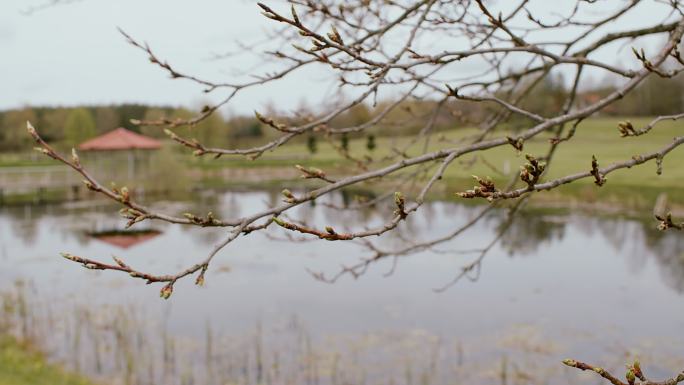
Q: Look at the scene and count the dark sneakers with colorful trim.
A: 0